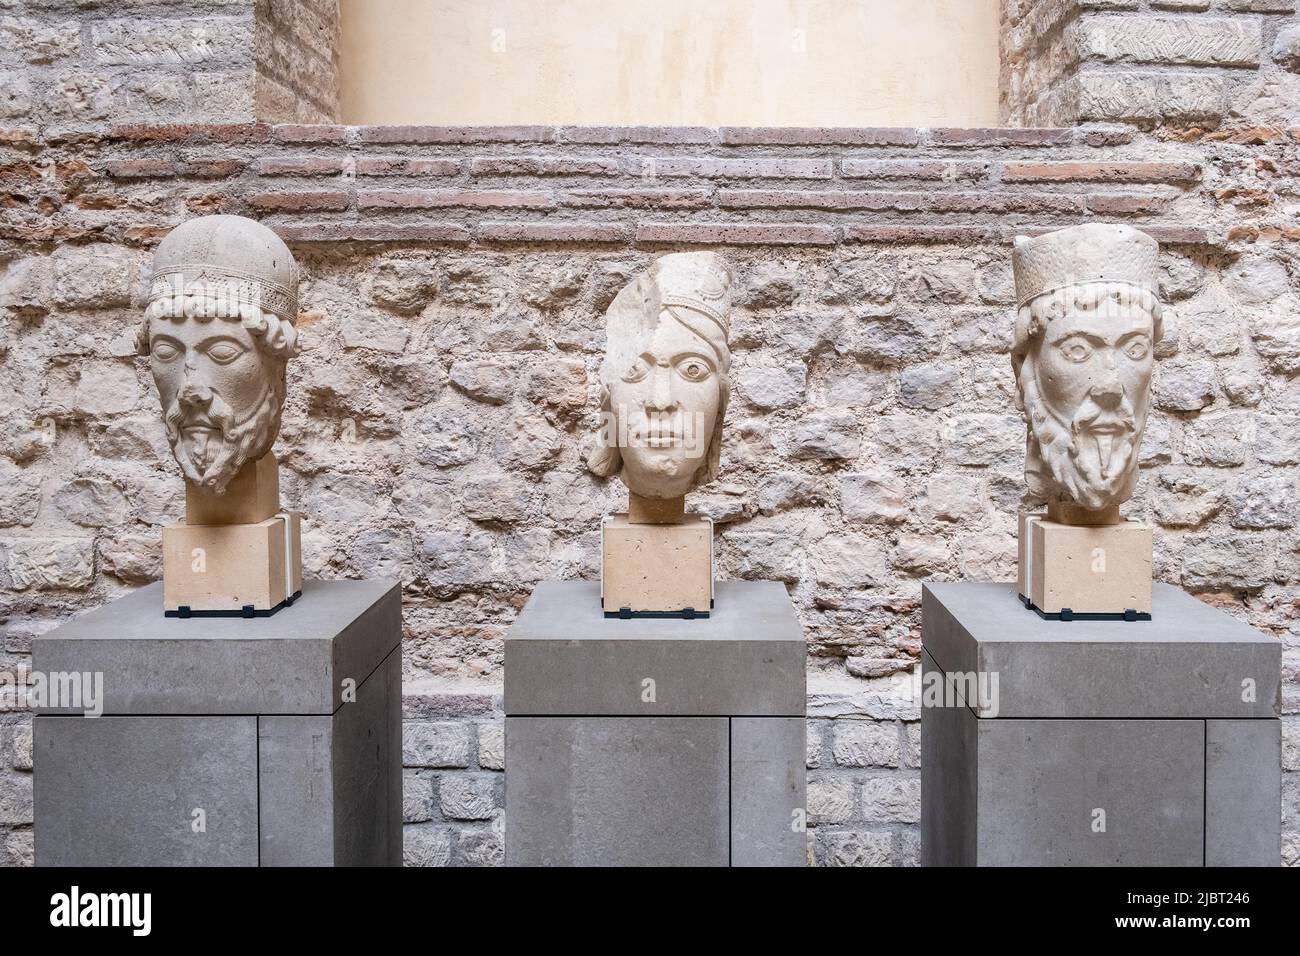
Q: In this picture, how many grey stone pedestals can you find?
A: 3